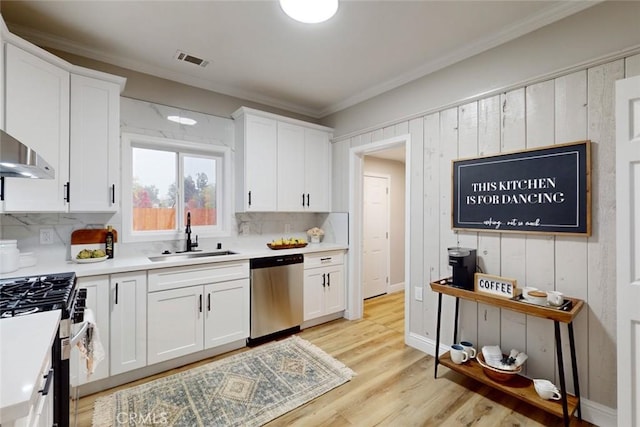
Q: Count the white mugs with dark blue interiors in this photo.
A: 2